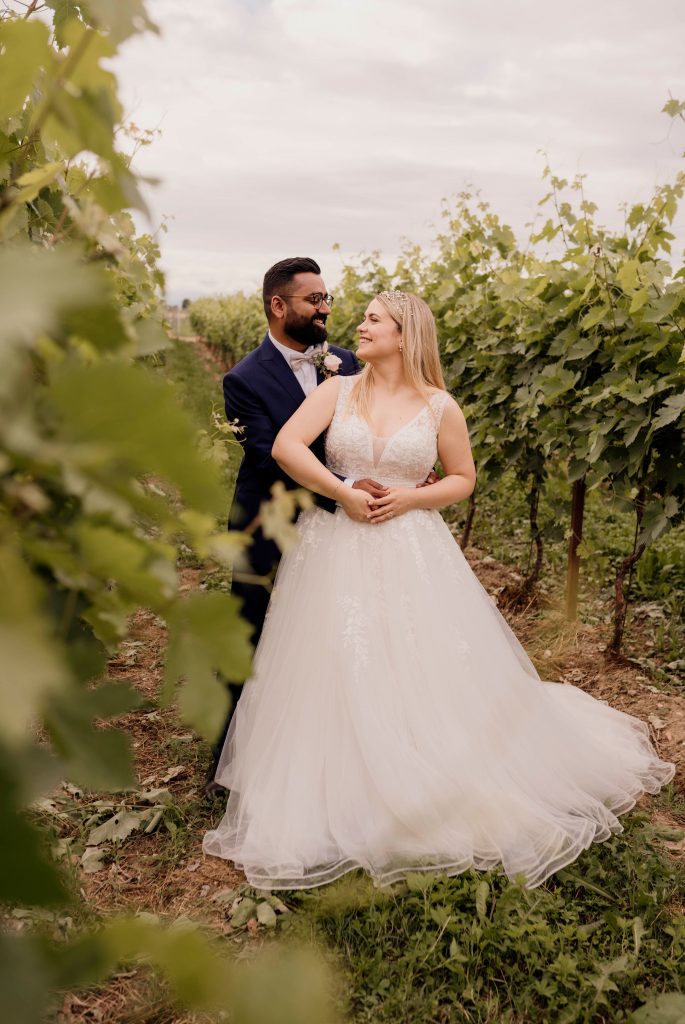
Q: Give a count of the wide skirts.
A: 1